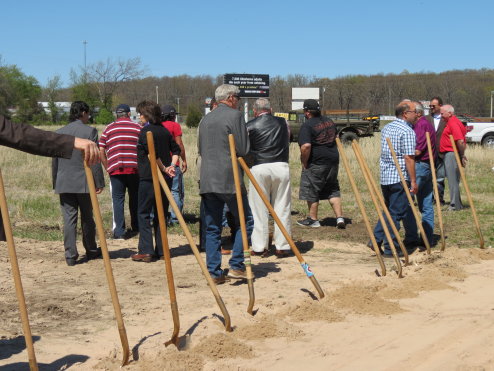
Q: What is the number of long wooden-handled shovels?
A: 12